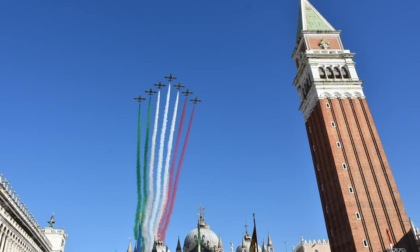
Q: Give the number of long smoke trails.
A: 7